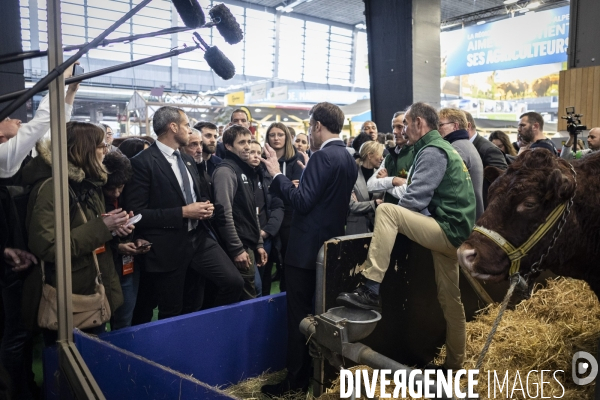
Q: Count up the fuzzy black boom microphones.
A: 3